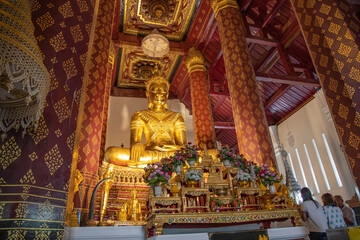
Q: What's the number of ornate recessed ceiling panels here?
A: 2